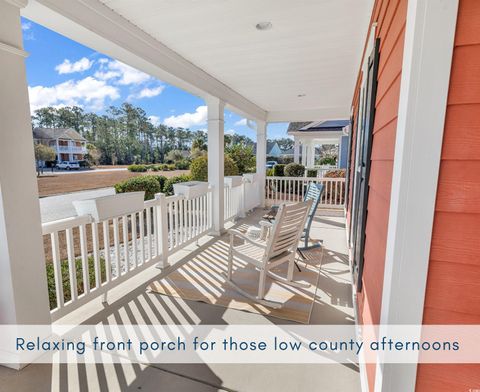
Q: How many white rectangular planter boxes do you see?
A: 4